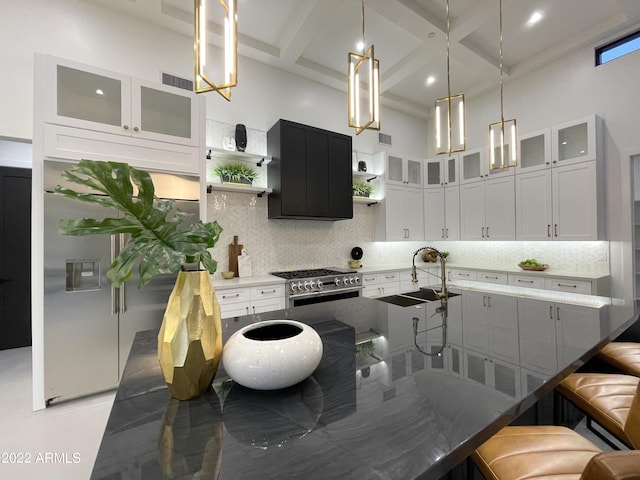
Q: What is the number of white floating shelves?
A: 4